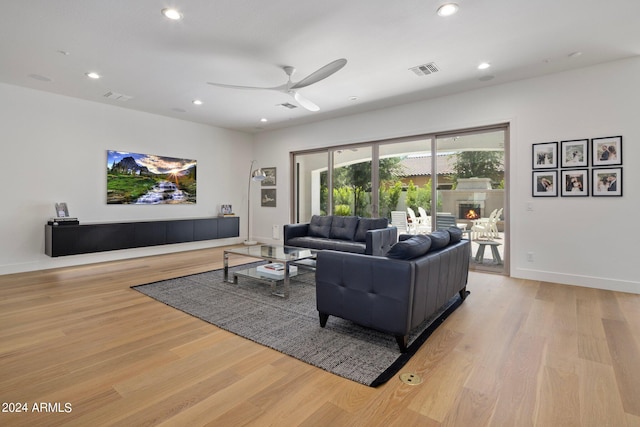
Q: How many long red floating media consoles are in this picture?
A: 0